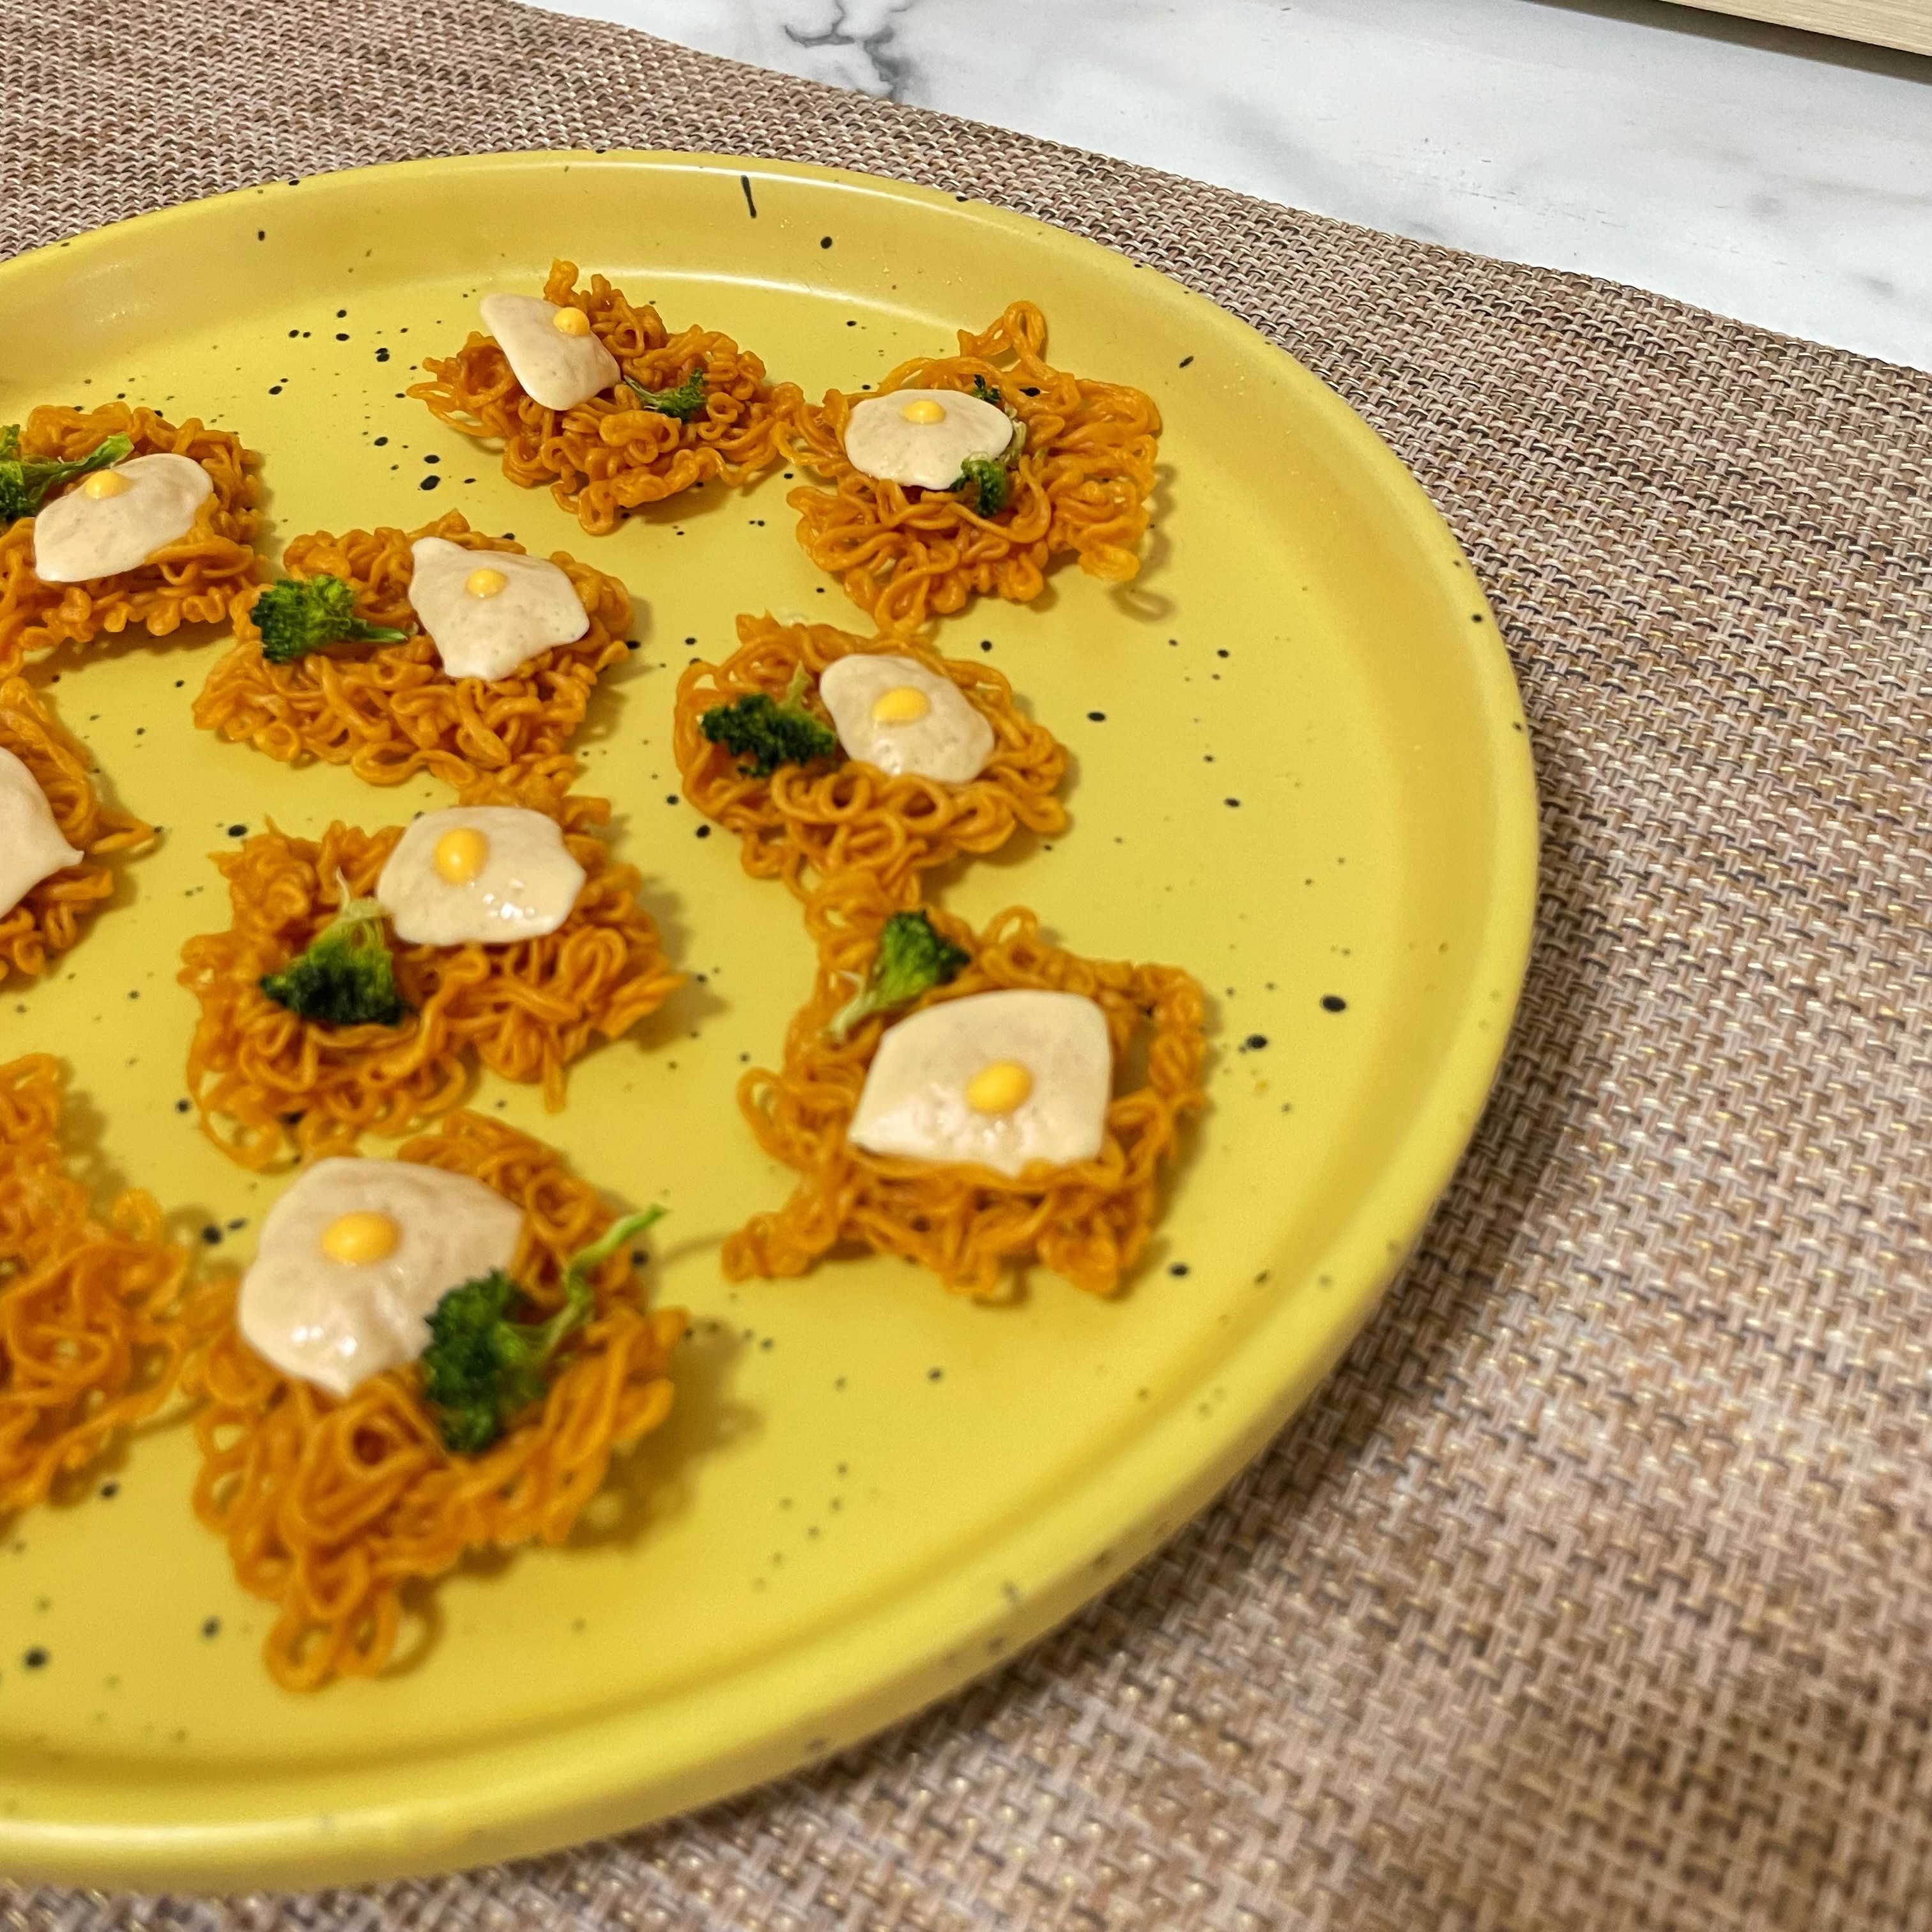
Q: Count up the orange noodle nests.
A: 10